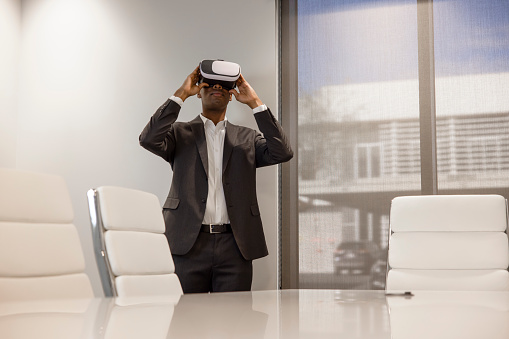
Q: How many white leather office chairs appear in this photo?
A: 3